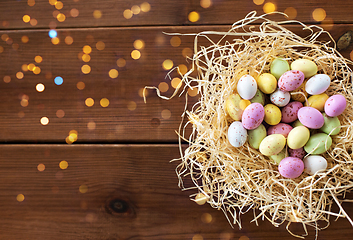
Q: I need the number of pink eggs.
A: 8